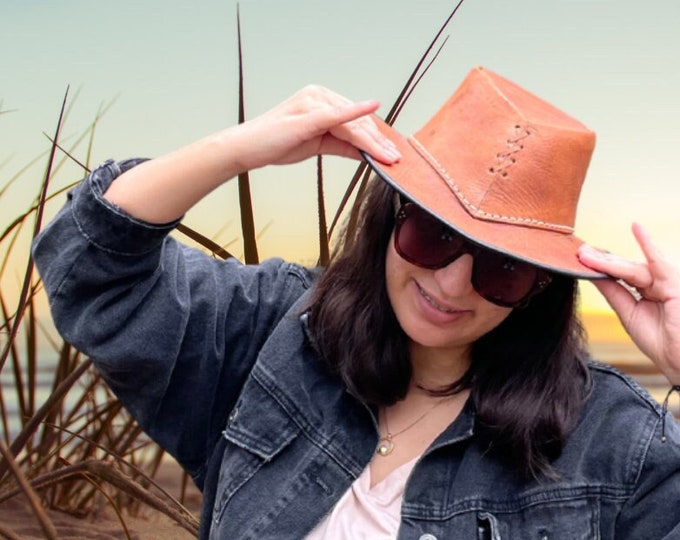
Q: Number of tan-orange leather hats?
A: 1